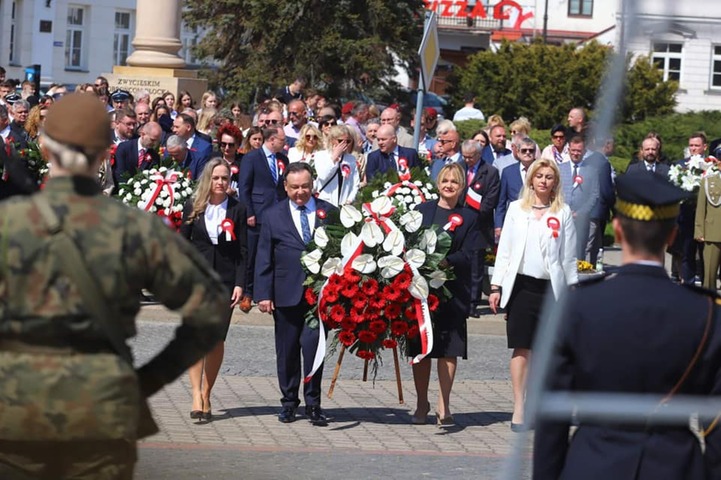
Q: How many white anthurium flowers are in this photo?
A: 15